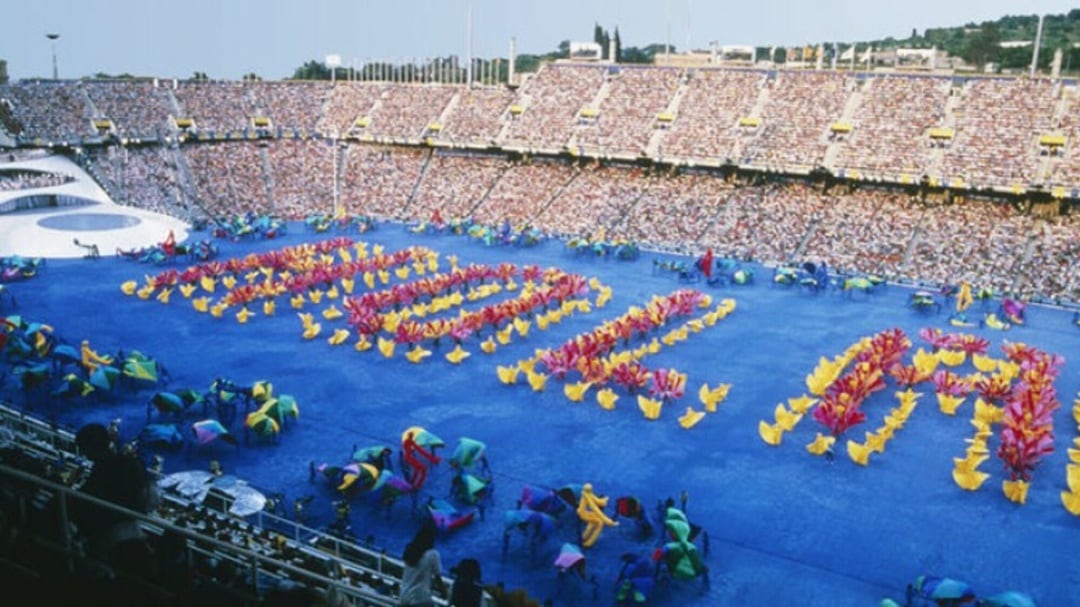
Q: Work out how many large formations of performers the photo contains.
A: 4